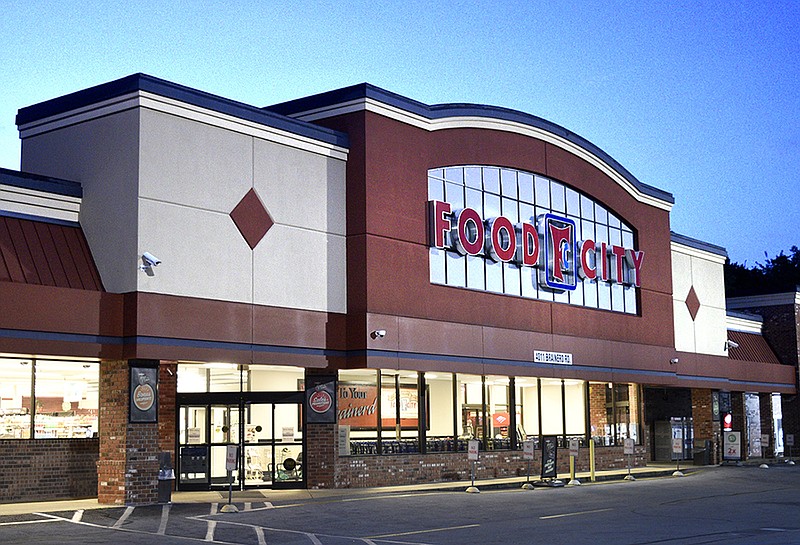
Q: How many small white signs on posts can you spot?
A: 8